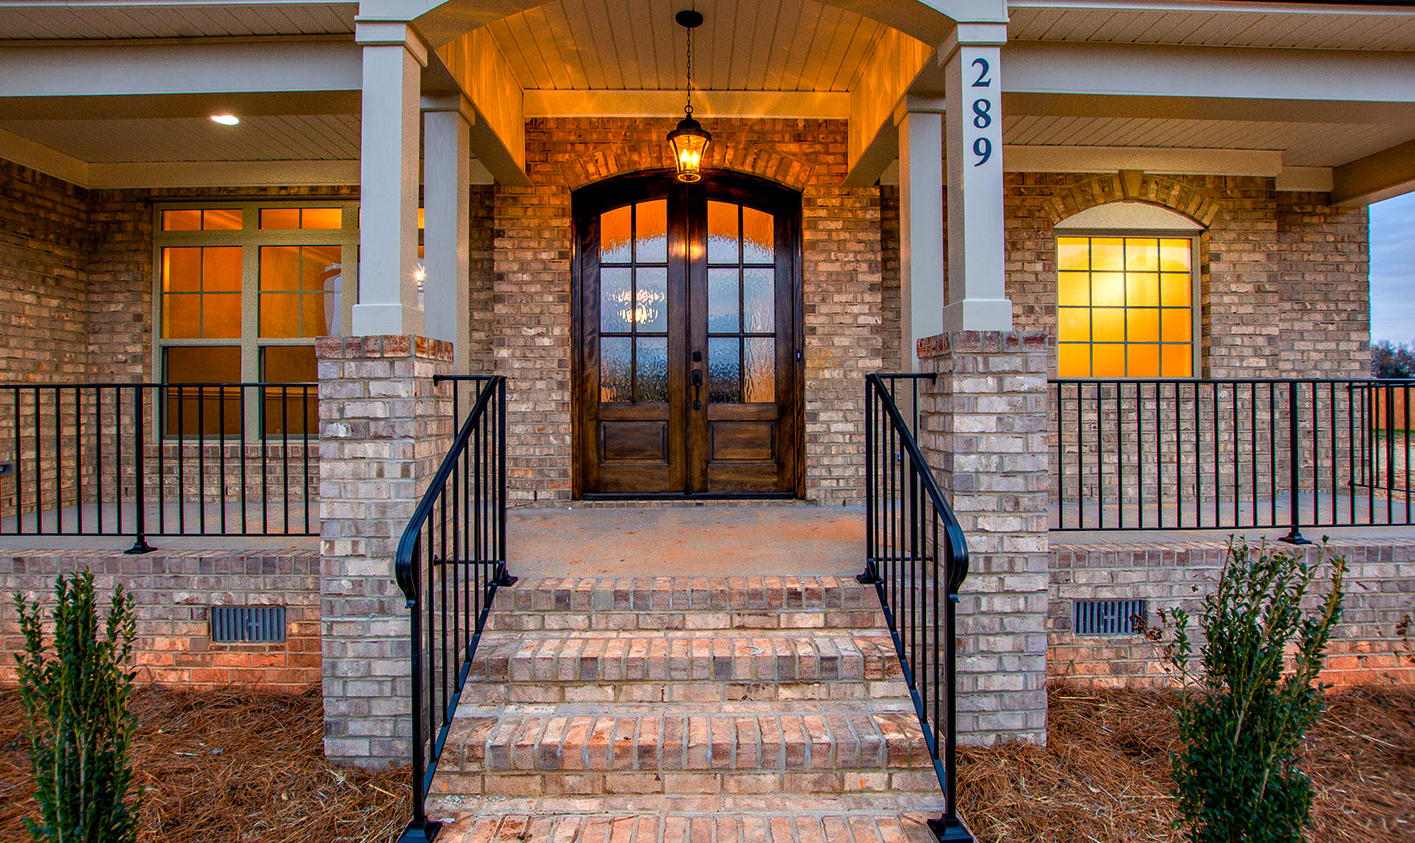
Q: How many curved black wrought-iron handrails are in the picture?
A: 2